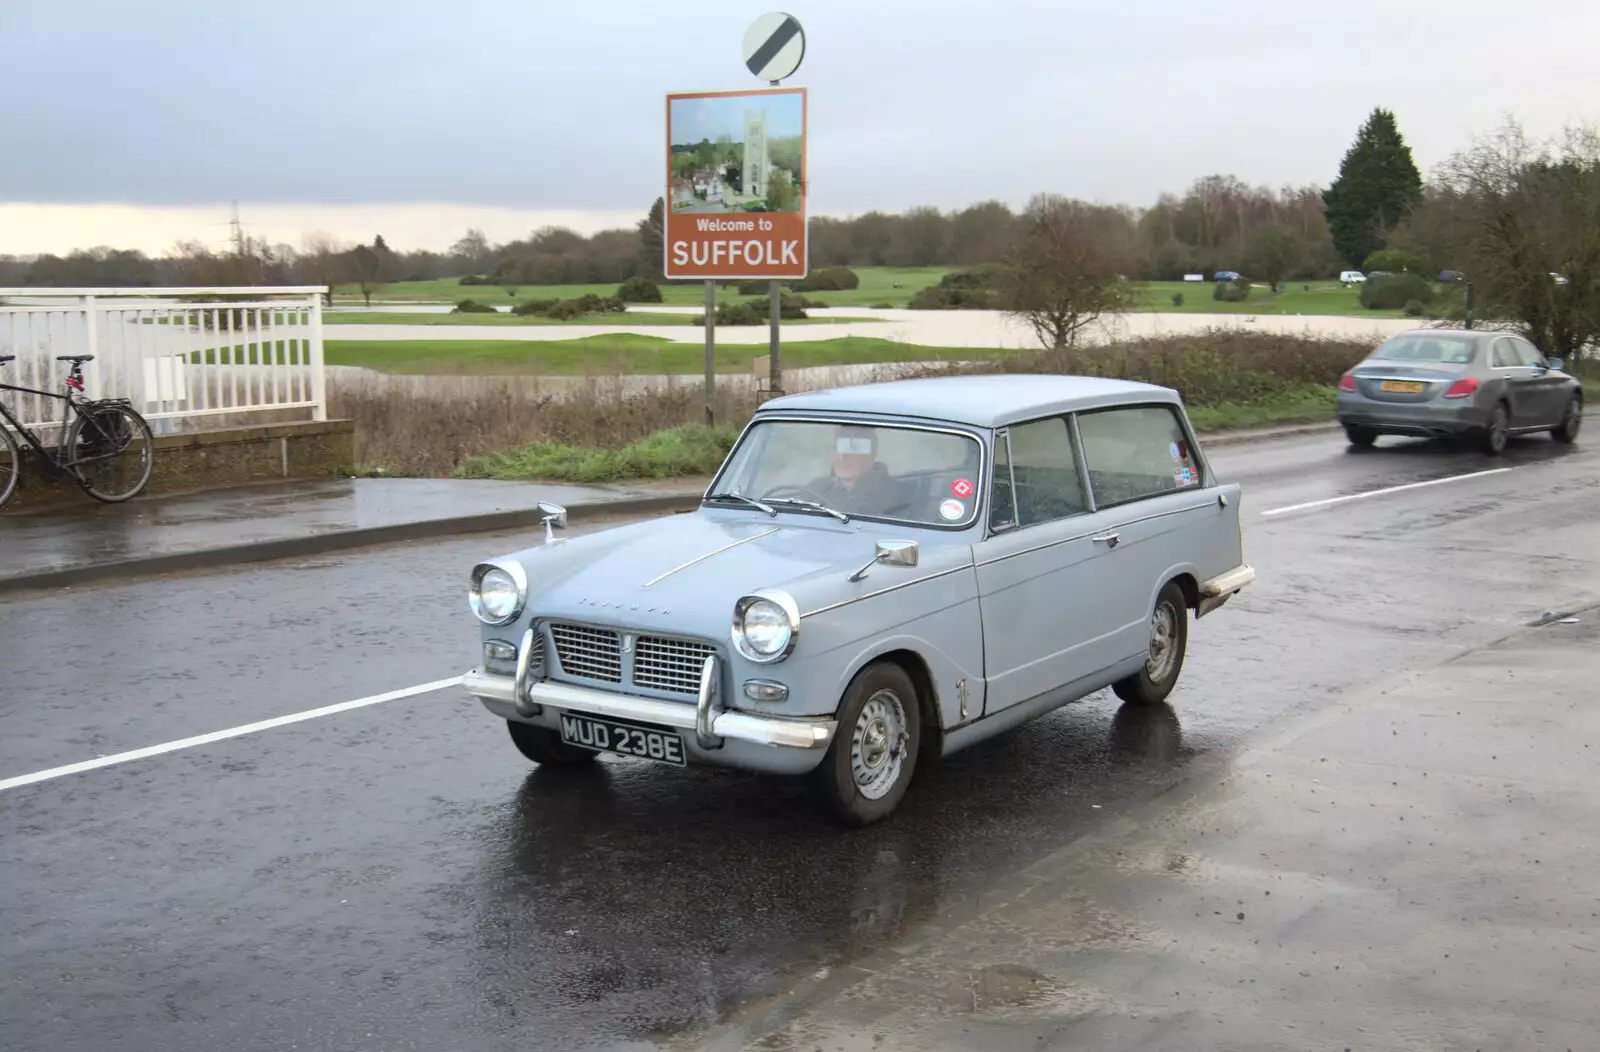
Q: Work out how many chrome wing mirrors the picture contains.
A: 2